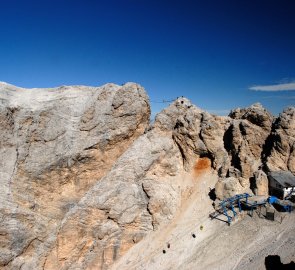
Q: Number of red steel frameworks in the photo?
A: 0